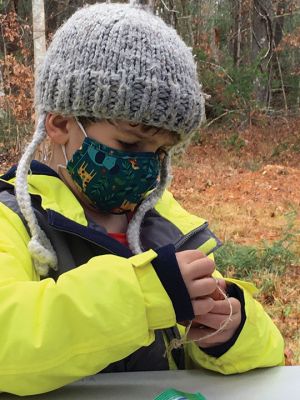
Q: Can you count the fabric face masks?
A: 1